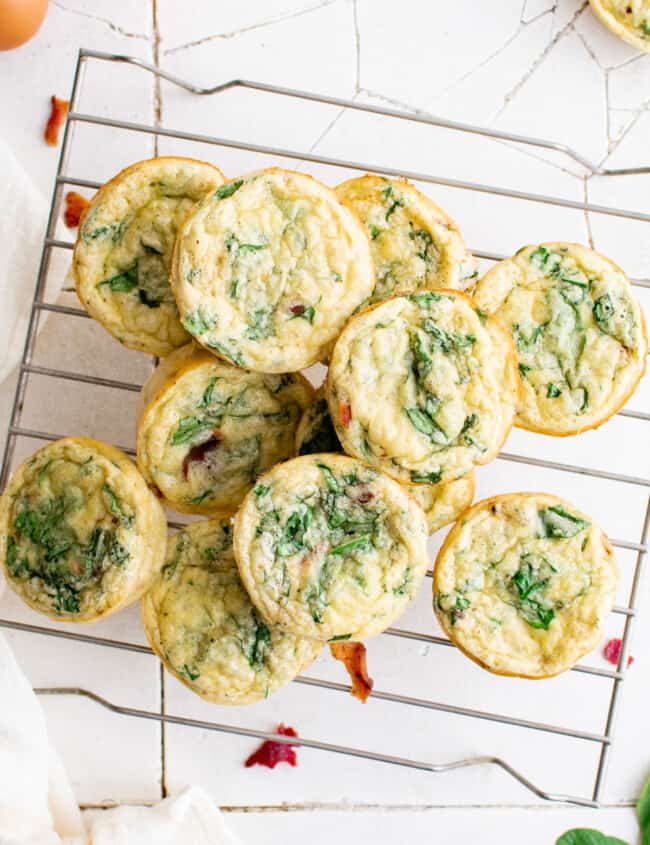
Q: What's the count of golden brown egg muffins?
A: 12